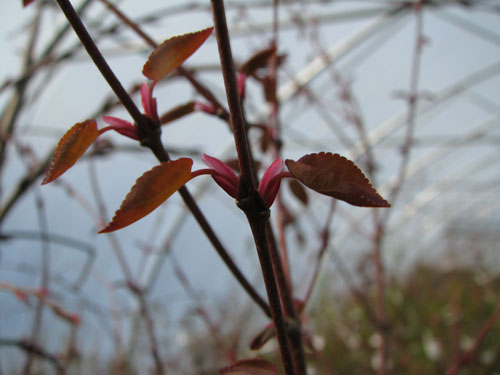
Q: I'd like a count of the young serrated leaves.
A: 4